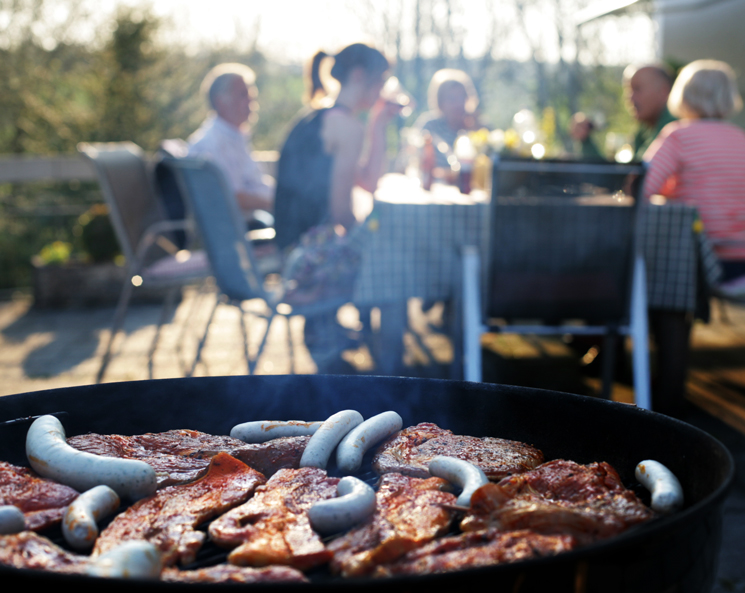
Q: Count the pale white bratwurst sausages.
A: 10